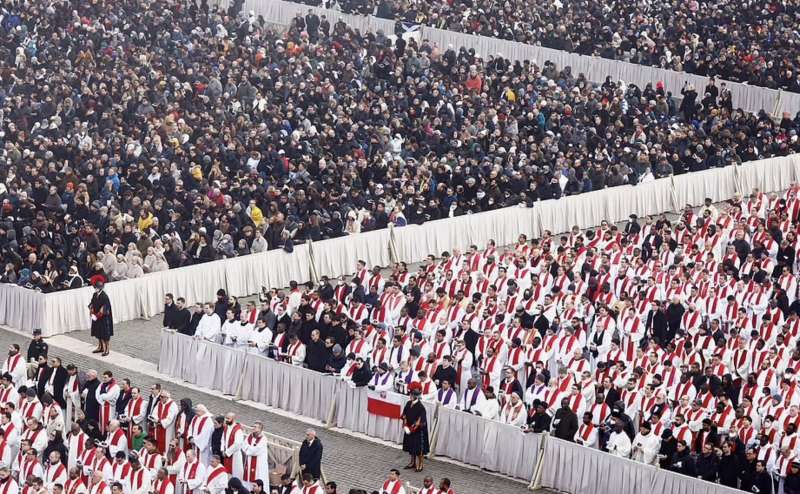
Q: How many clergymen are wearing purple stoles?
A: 6